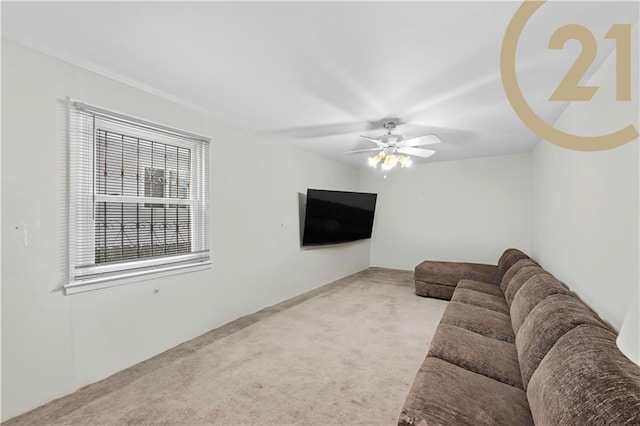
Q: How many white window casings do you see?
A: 1